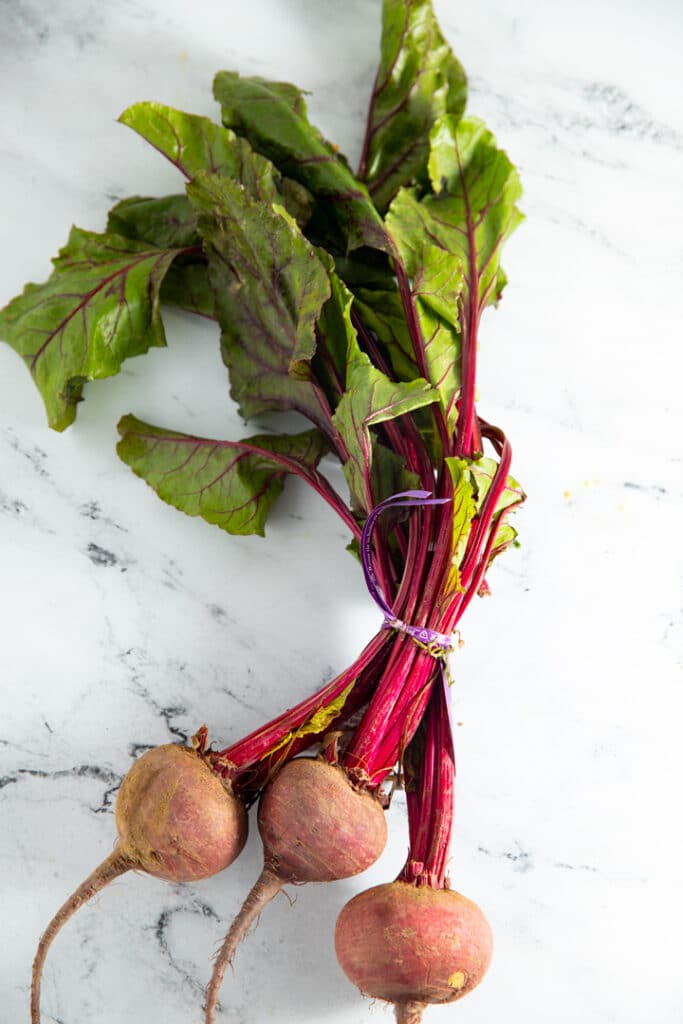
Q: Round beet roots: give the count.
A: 3